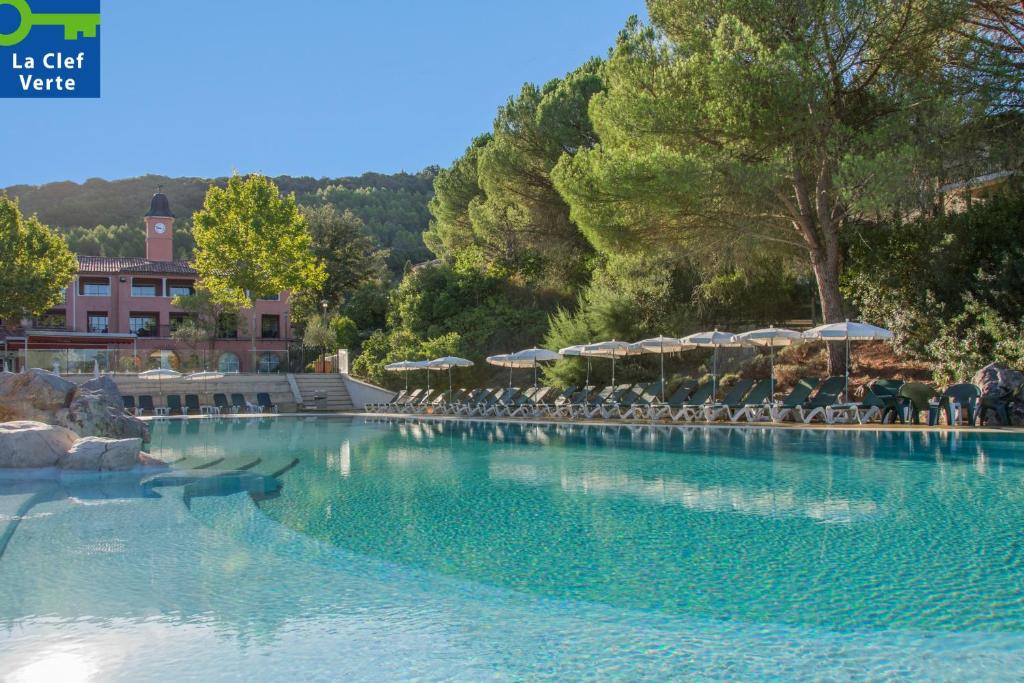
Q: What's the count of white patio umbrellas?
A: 13